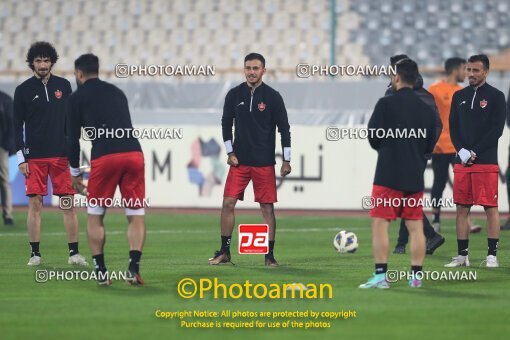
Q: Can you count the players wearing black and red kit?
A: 5